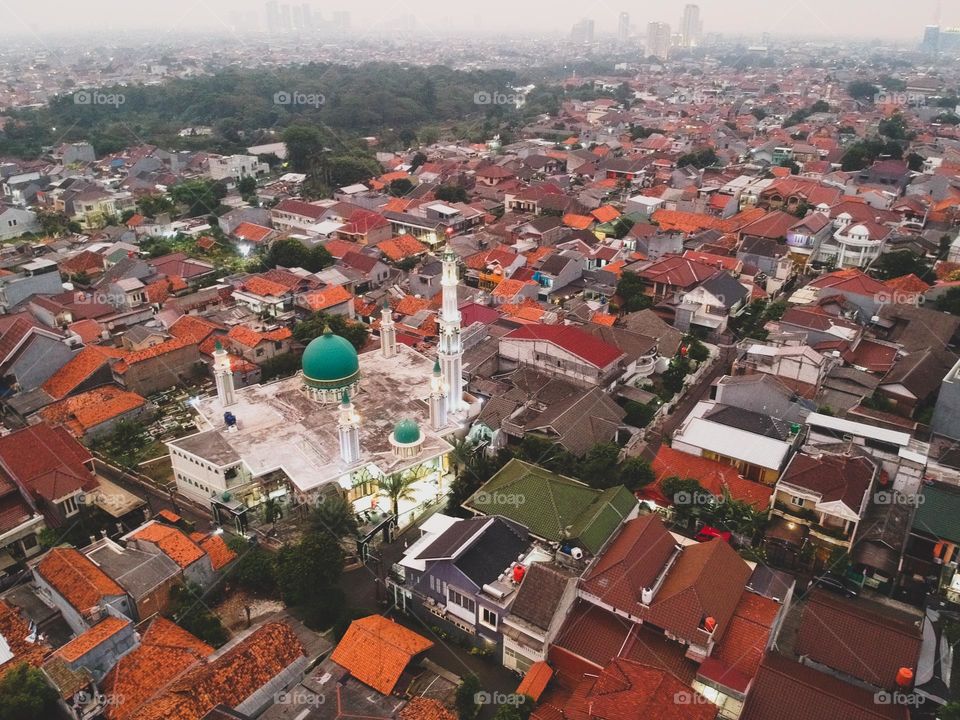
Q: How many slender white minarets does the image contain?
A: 5